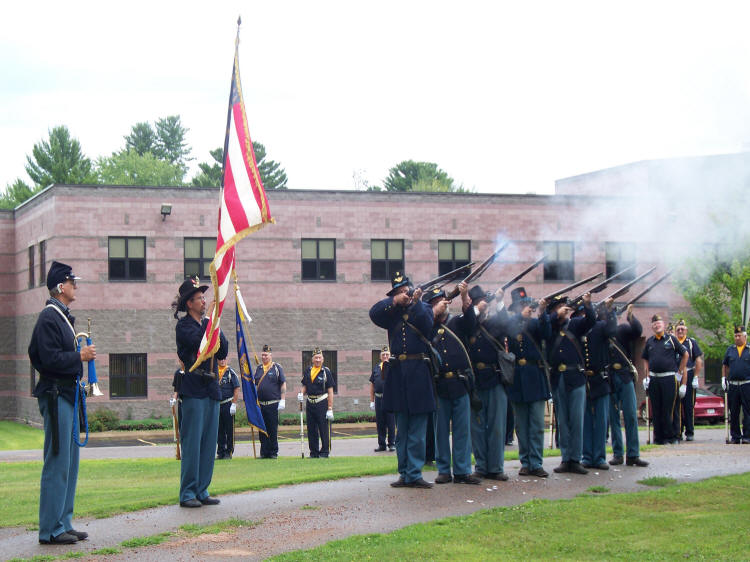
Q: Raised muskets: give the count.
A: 7